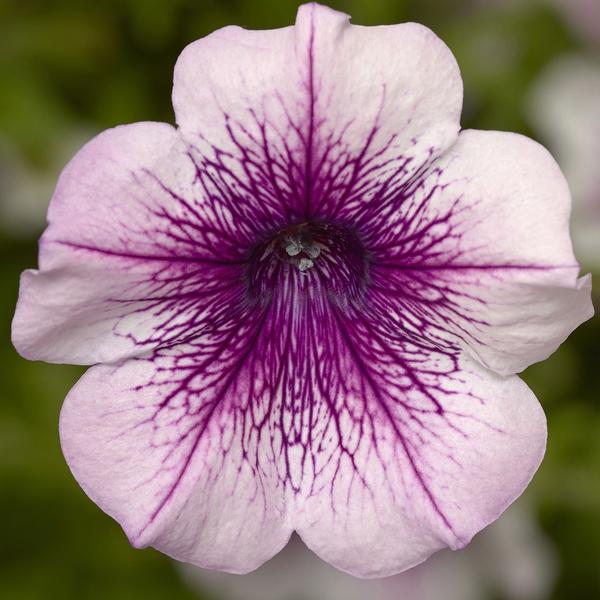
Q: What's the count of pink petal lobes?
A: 5